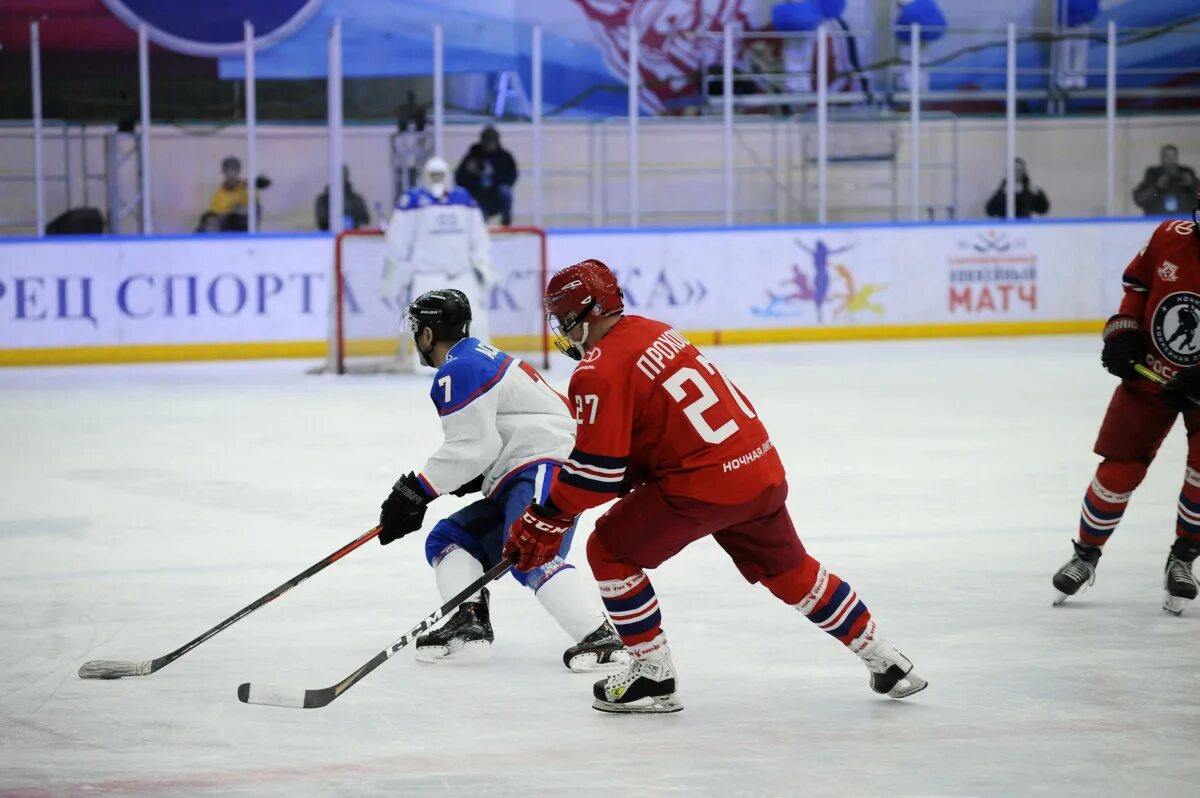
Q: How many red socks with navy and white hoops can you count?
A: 4